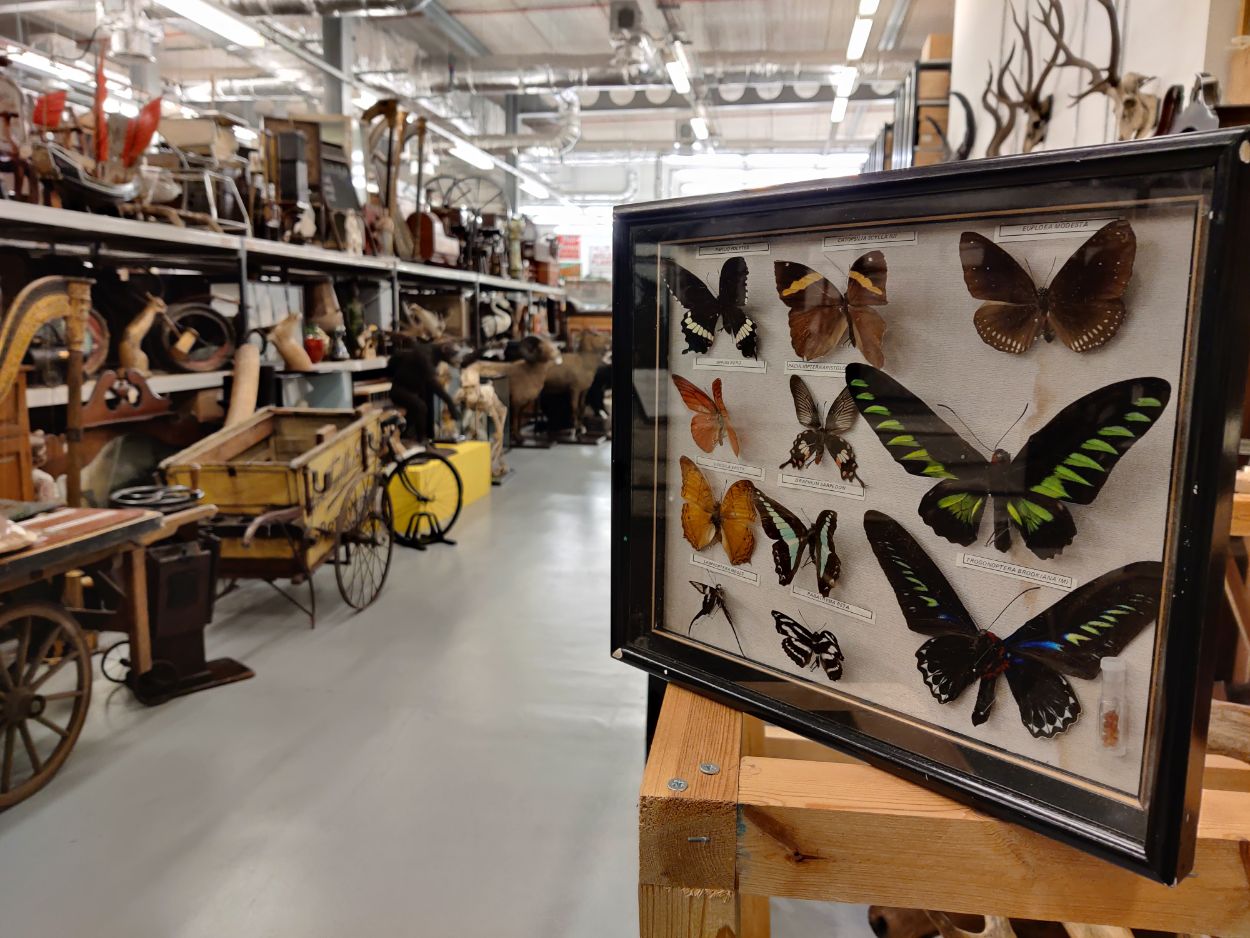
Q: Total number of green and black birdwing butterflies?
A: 2